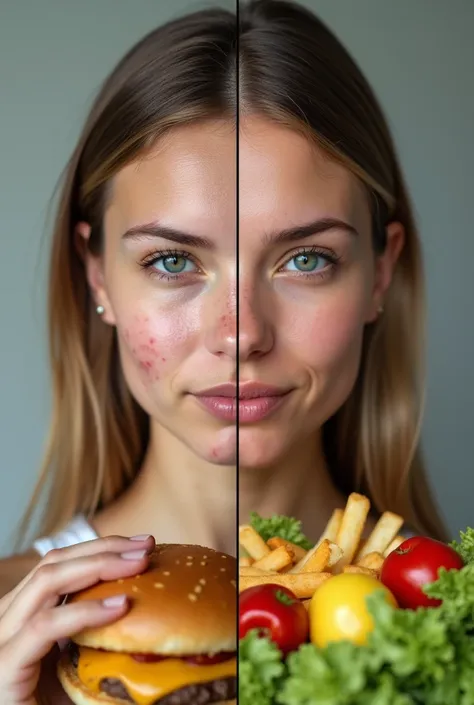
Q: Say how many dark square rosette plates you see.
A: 0